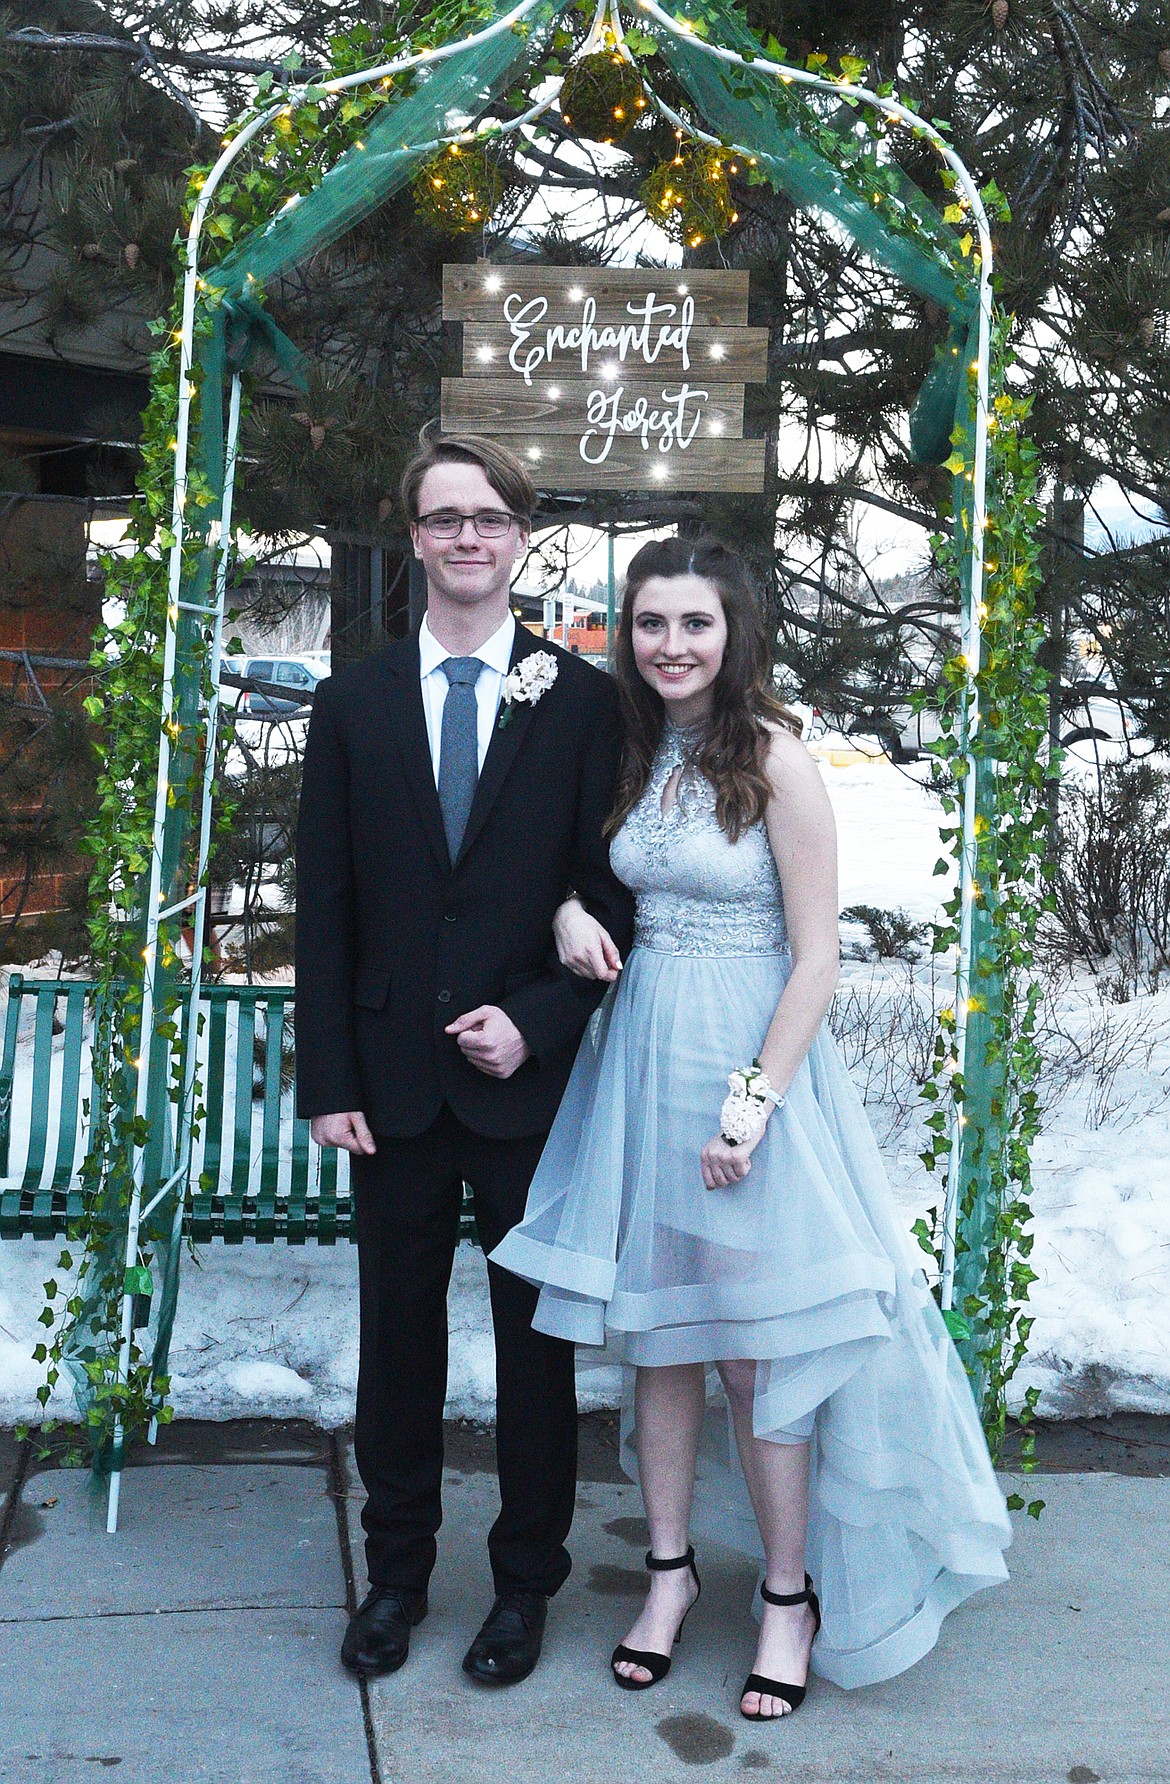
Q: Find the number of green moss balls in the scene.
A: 3